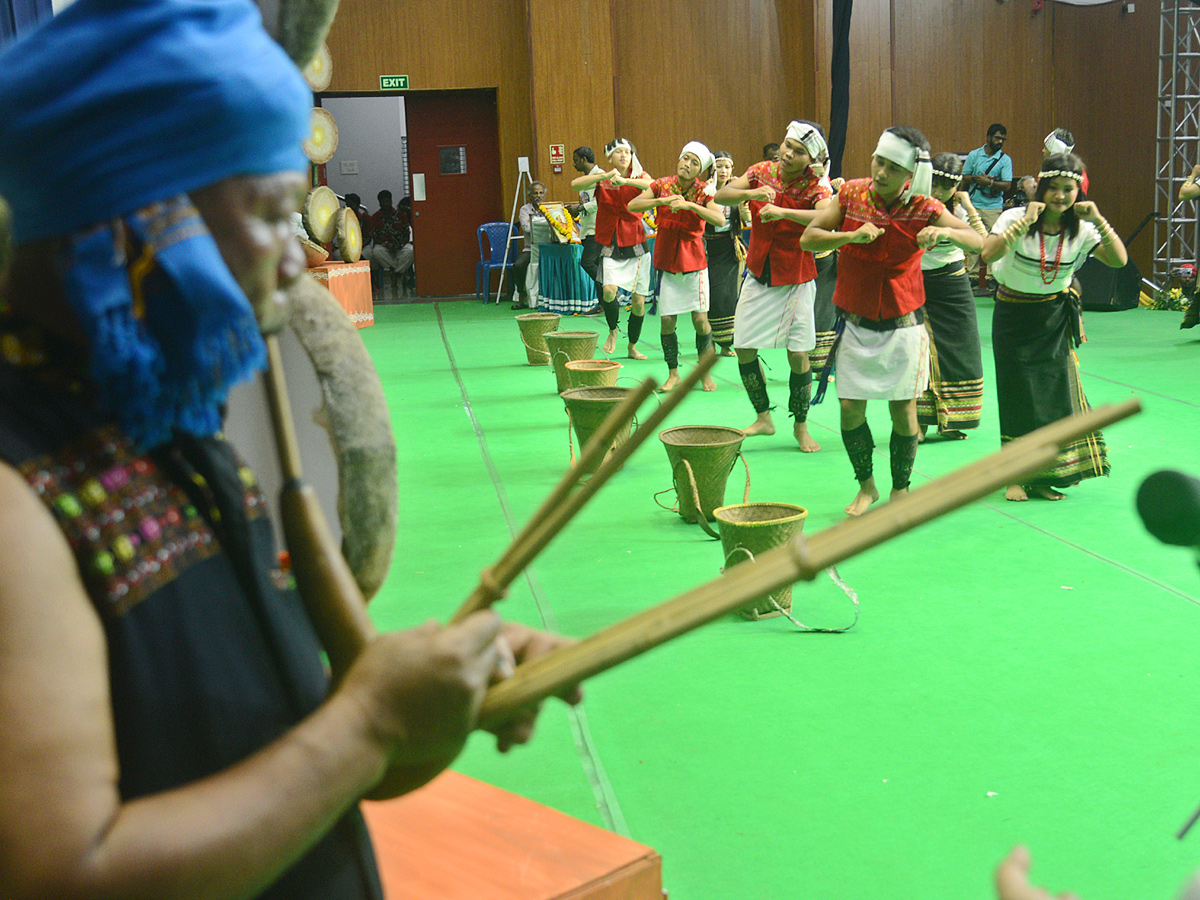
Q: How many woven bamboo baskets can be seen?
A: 6